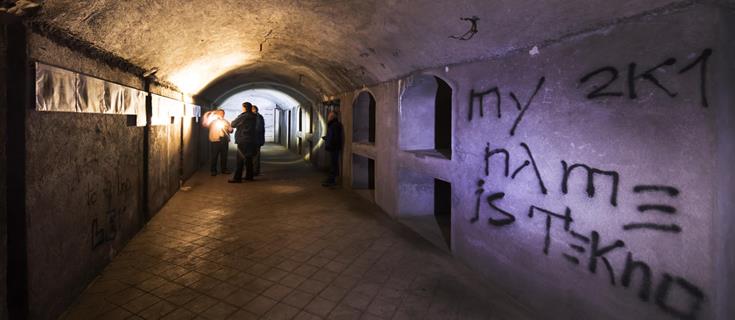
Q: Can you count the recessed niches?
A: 4